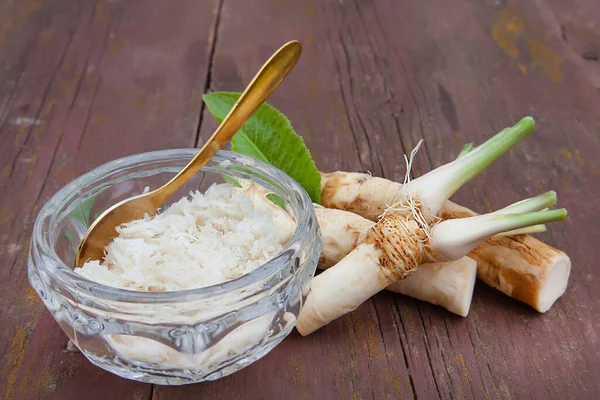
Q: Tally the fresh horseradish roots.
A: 3